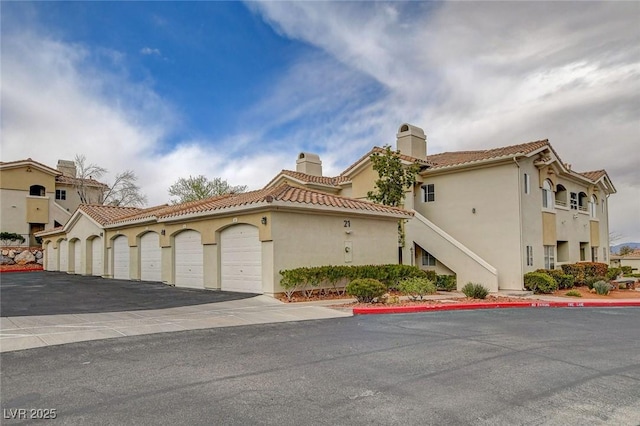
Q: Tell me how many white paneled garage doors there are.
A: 8